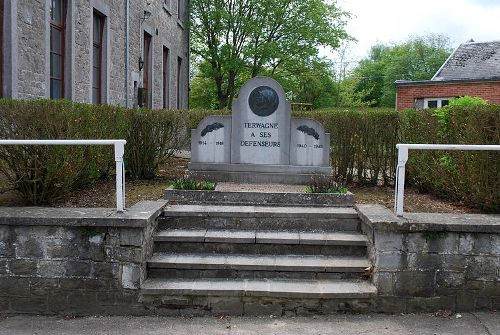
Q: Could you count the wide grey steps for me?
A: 4